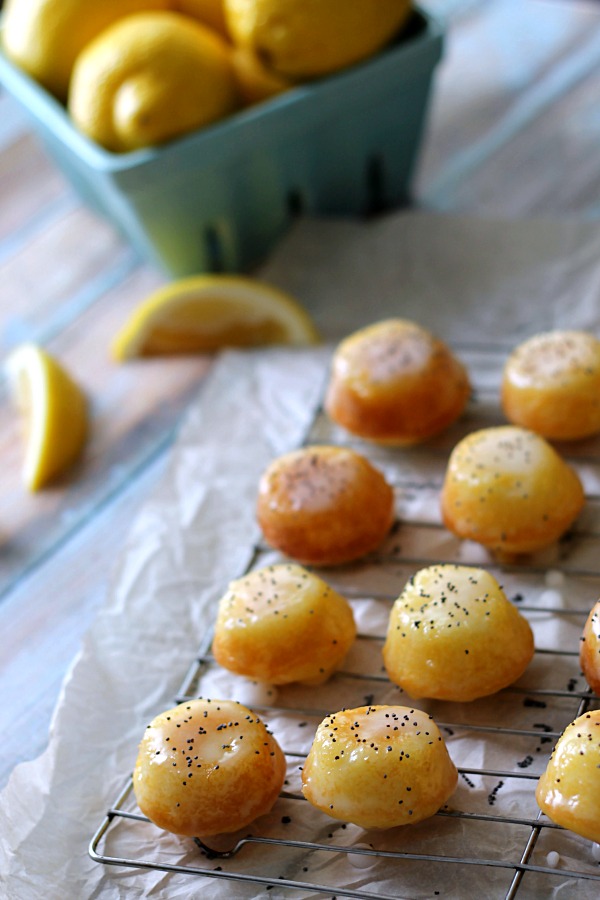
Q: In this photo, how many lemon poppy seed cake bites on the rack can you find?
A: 10